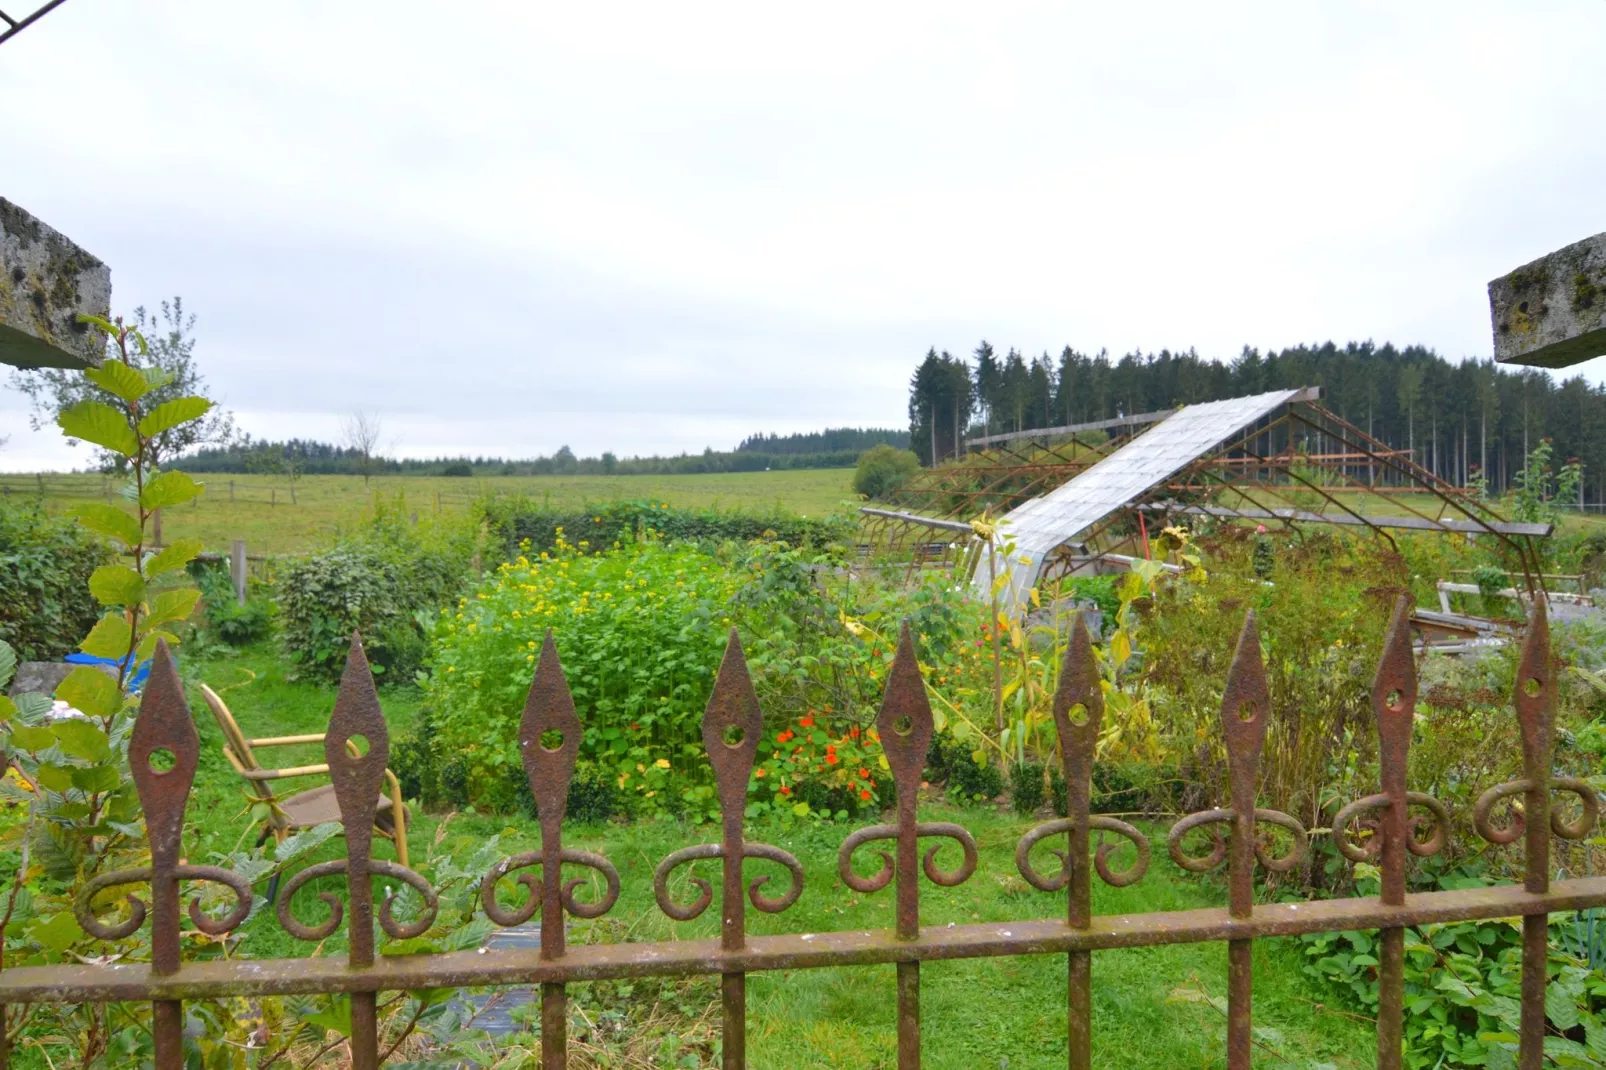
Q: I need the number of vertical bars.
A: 9